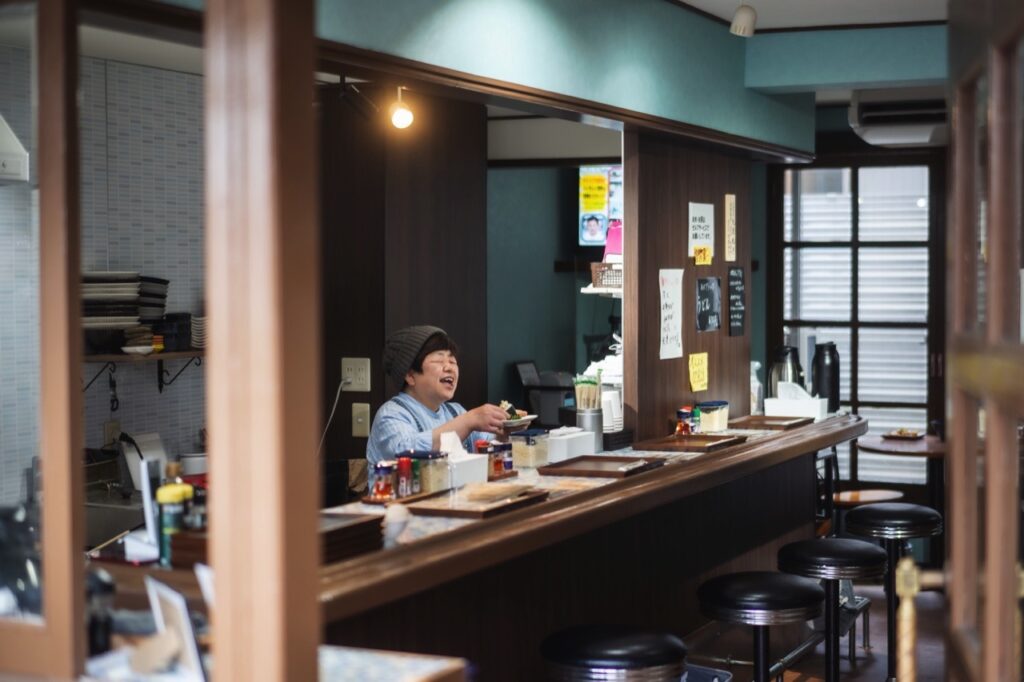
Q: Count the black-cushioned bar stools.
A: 4